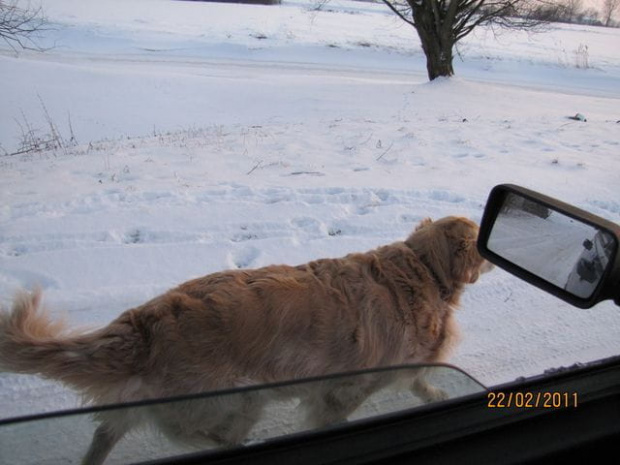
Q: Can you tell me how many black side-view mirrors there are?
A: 1